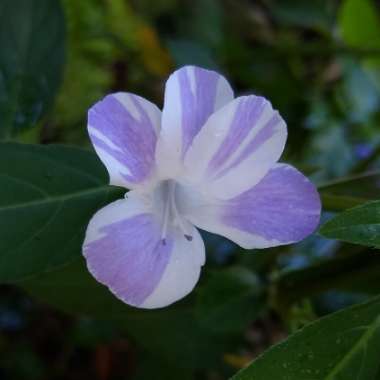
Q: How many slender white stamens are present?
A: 2